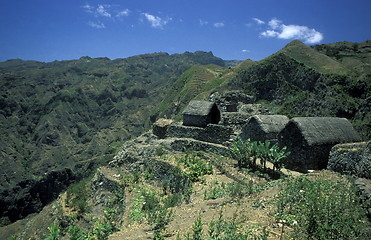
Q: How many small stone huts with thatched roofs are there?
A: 3